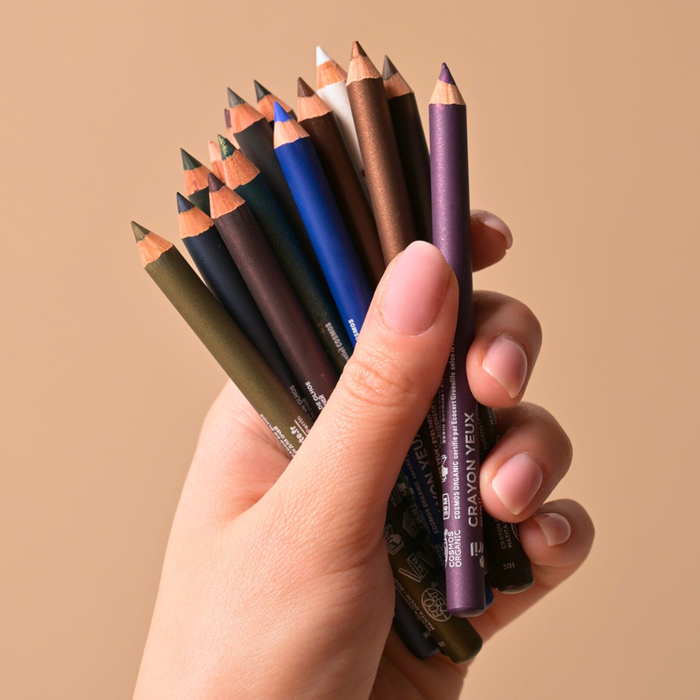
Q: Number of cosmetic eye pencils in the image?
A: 15